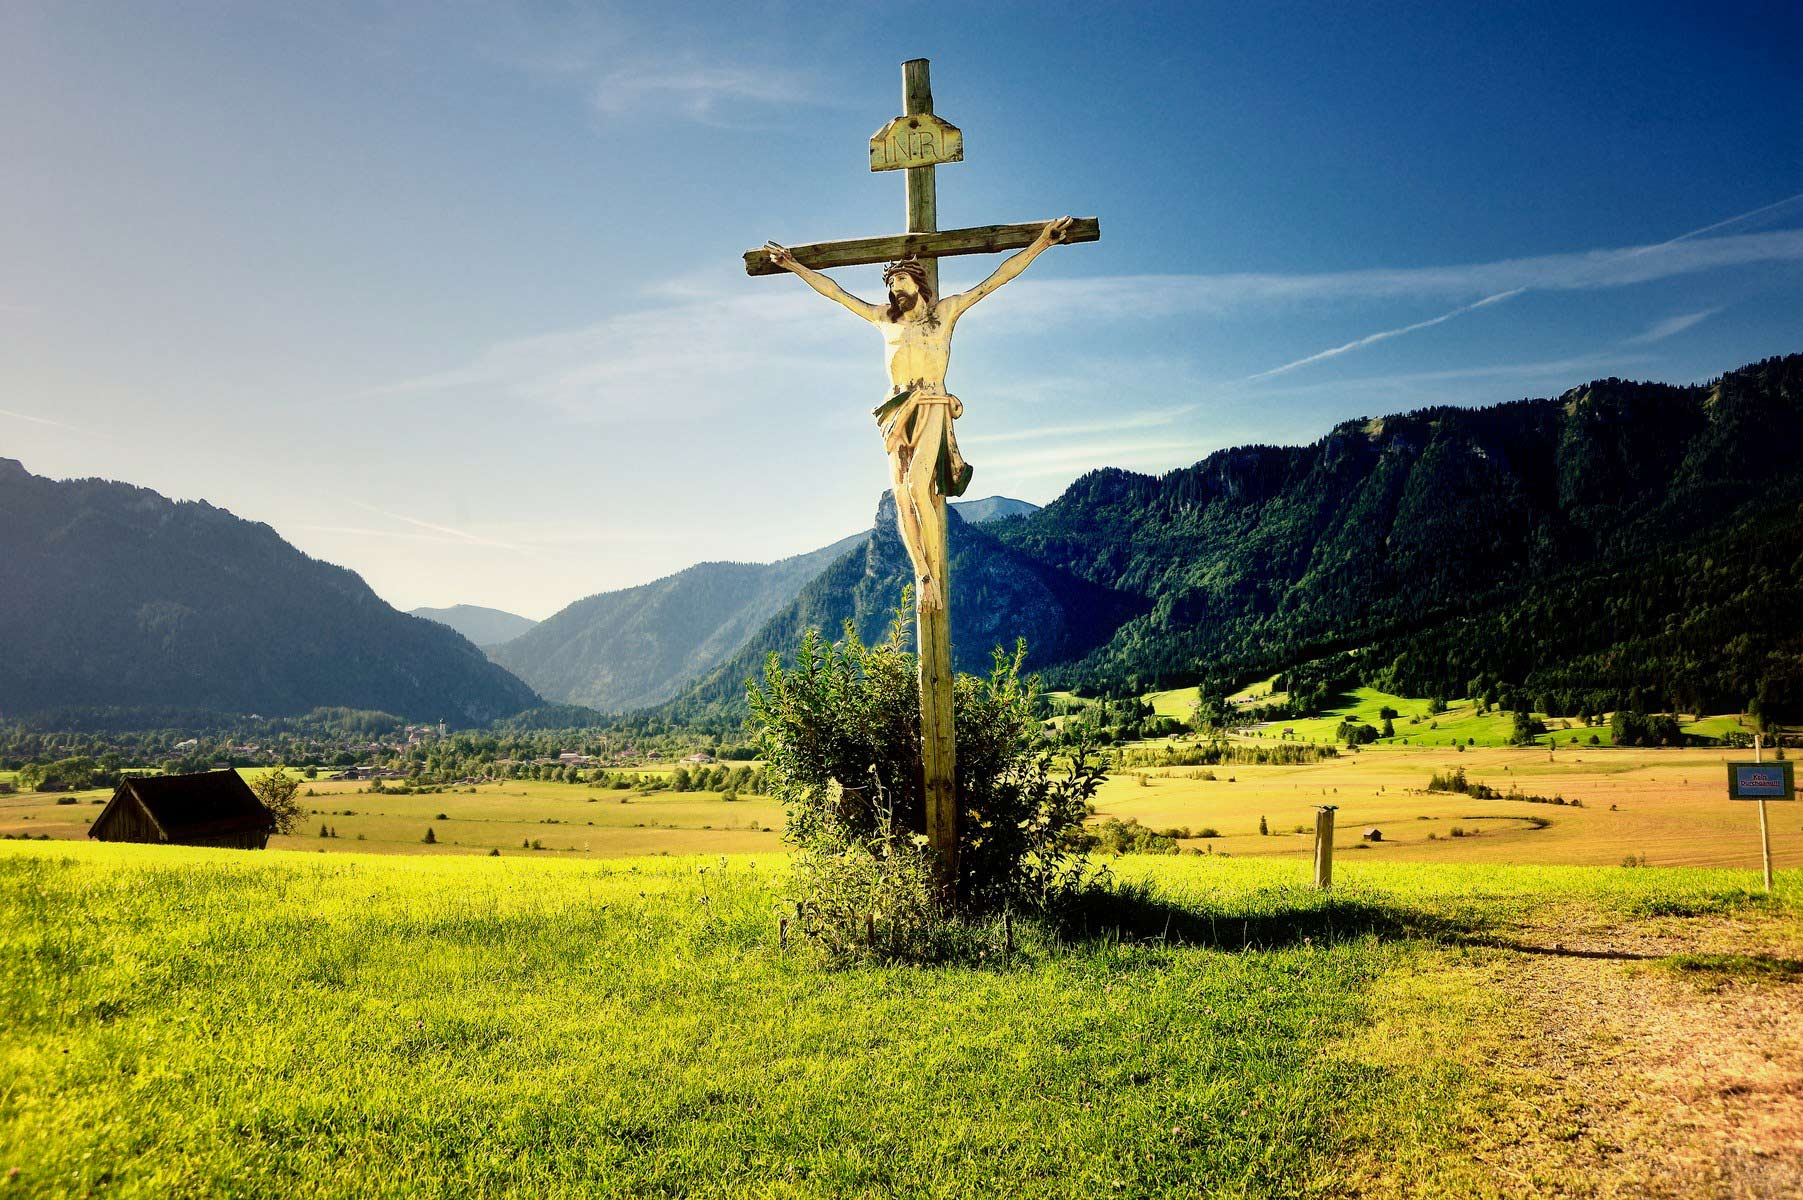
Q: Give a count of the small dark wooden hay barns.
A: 2